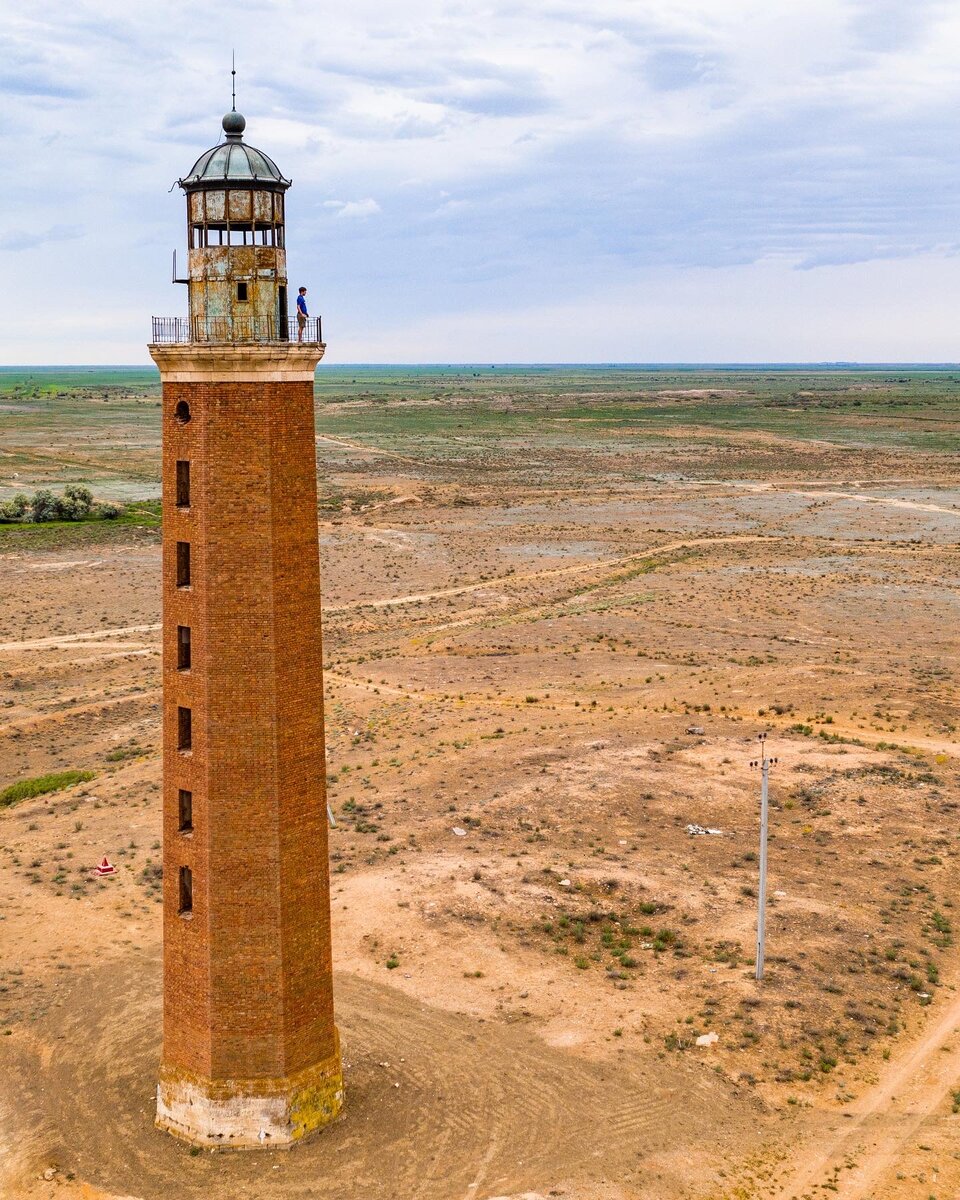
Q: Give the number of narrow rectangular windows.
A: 6